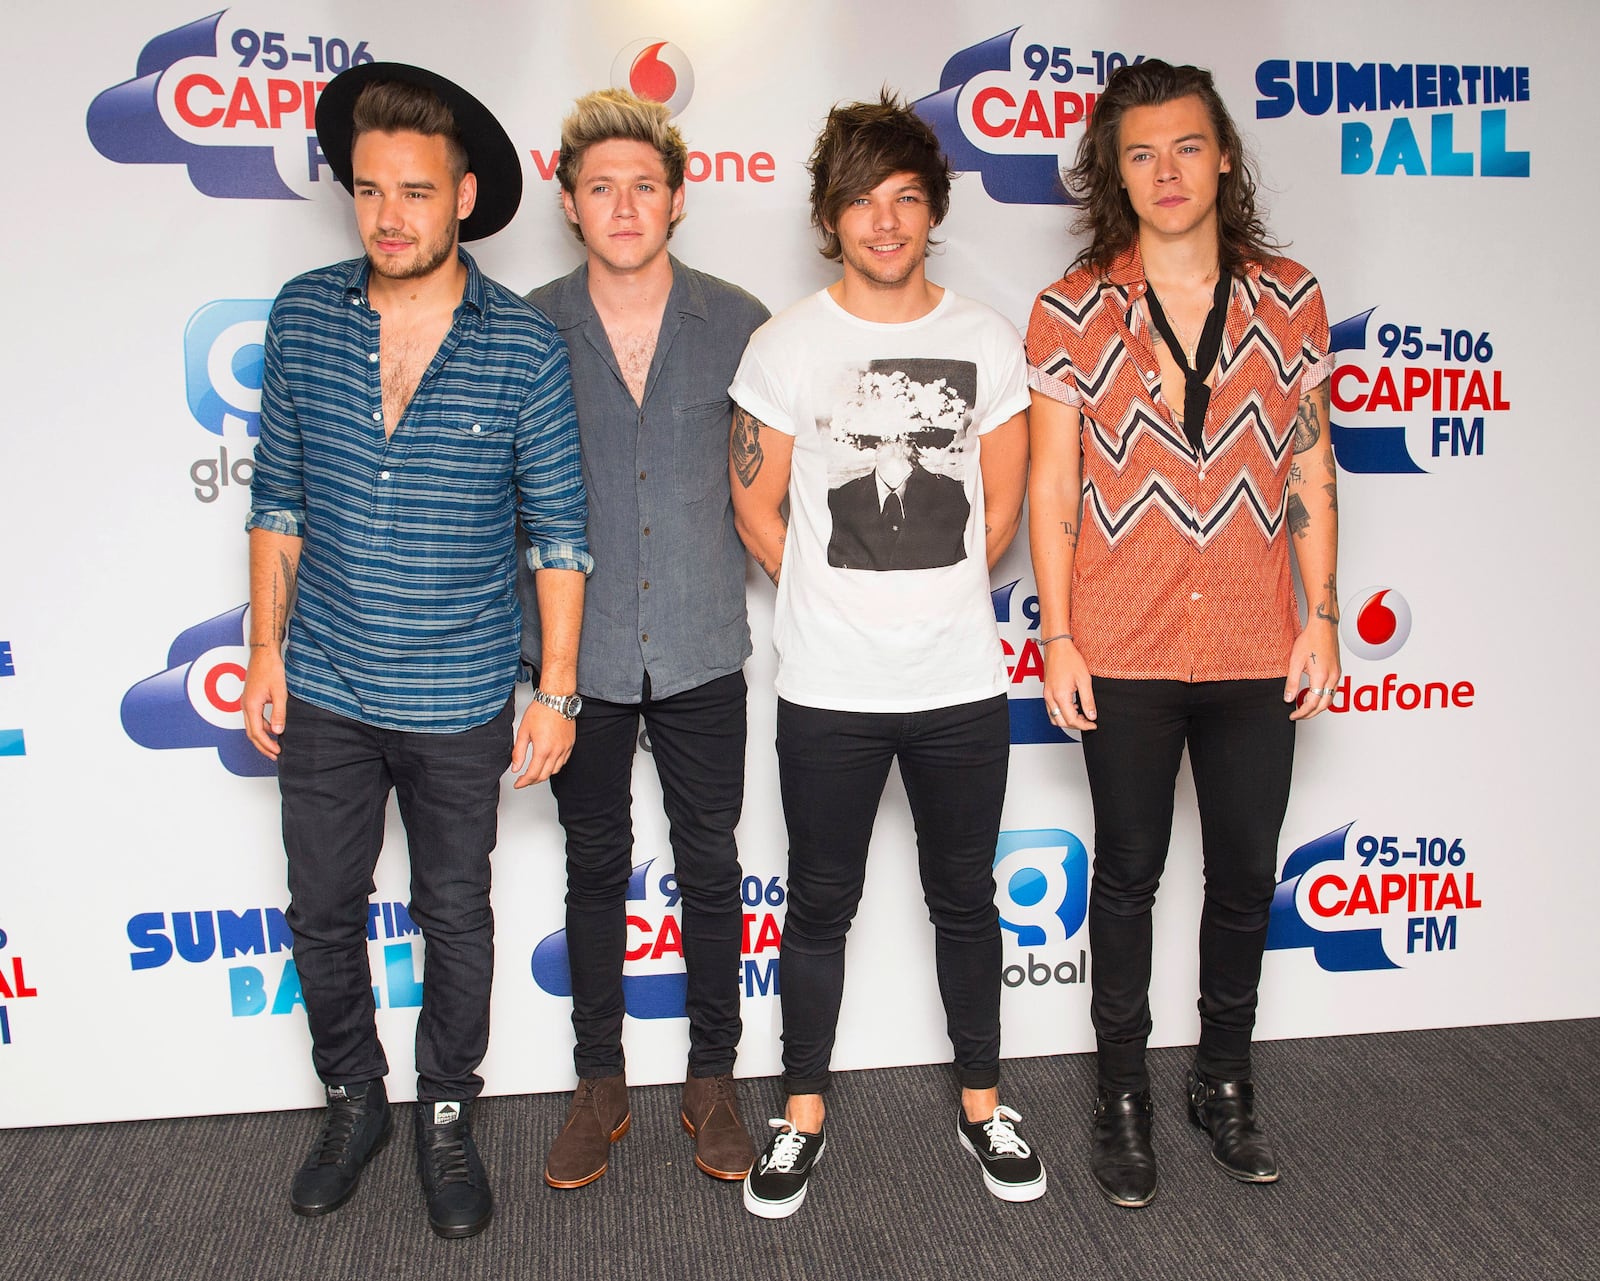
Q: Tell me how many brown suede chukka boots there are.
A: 2